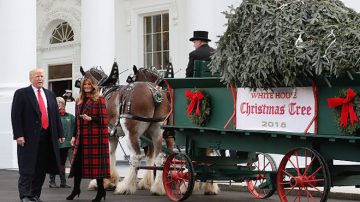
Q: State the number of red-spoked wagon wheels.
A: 3